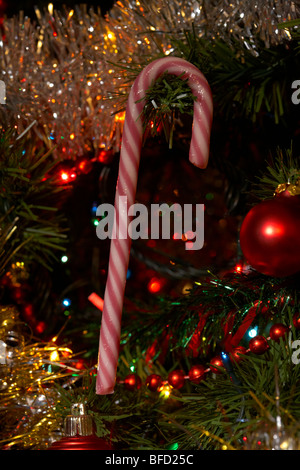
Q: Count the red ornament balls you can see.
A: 2